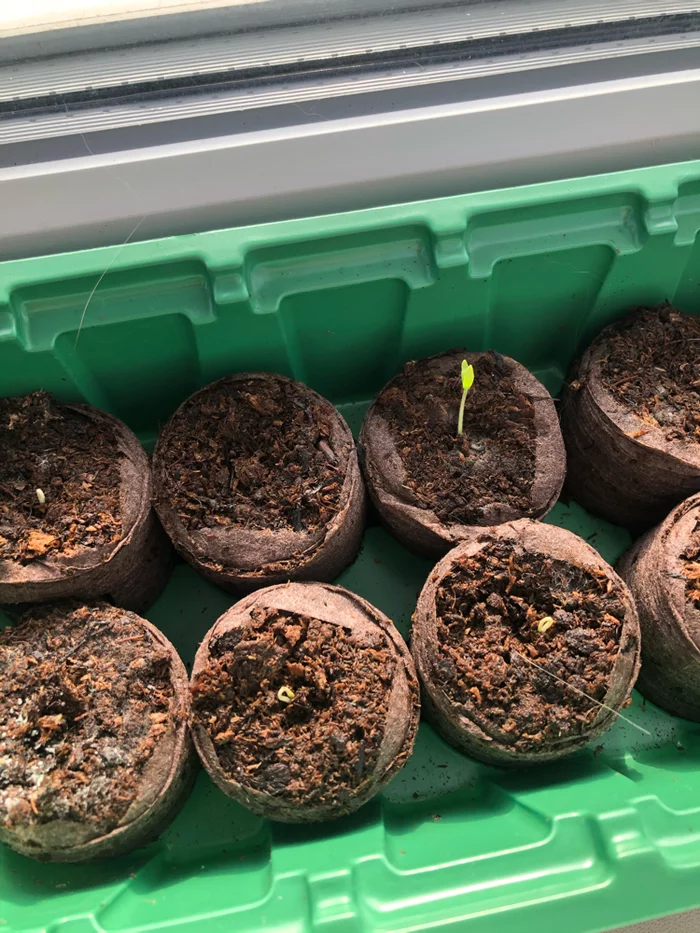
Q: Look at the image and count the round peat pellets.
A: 8